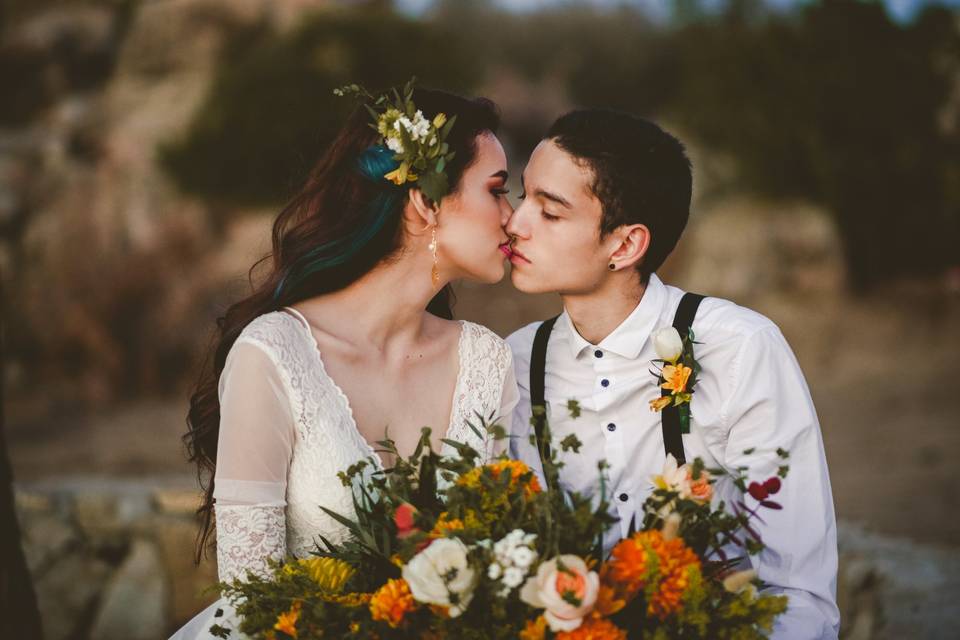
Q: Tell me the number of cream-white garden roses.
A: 2